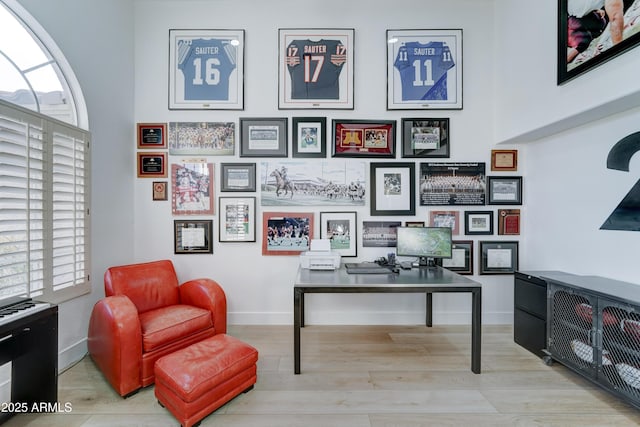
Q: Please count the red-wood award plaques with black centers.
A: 2